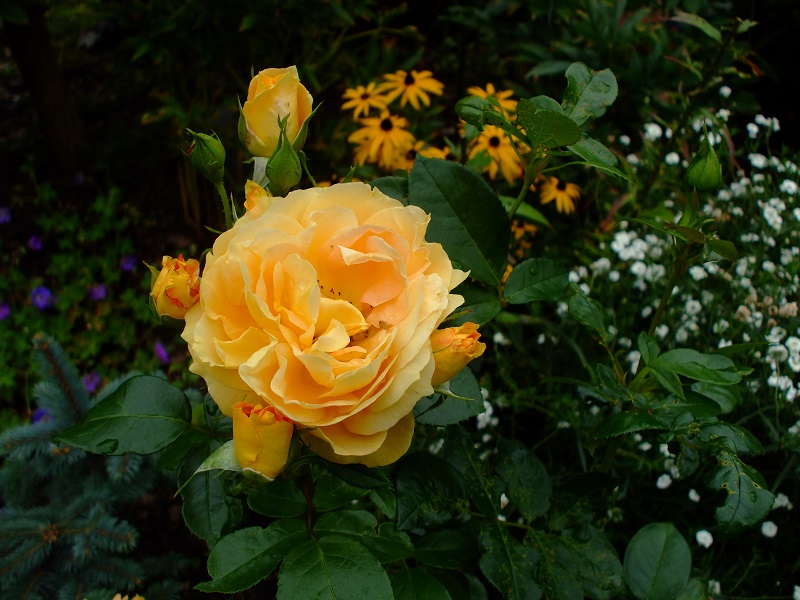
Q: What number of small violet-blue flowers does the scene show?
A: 9